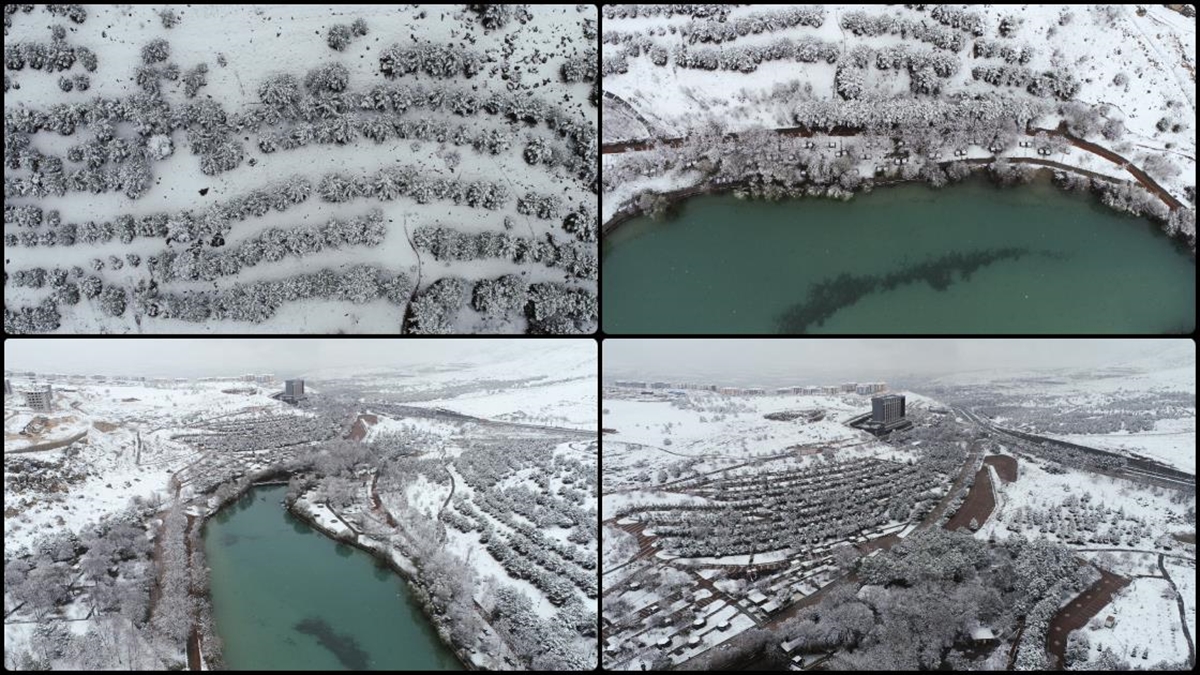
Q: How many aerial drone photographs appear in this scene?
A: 4